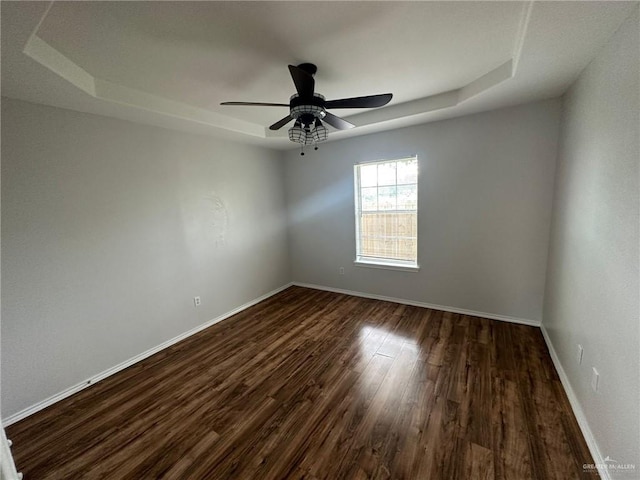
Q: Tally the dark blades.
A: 5